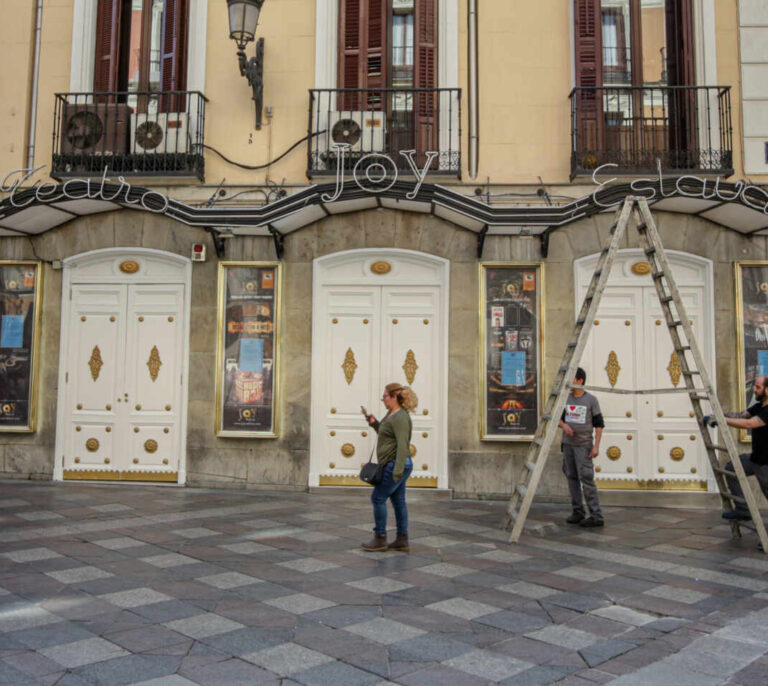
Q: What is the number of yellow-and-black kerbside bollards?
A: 0